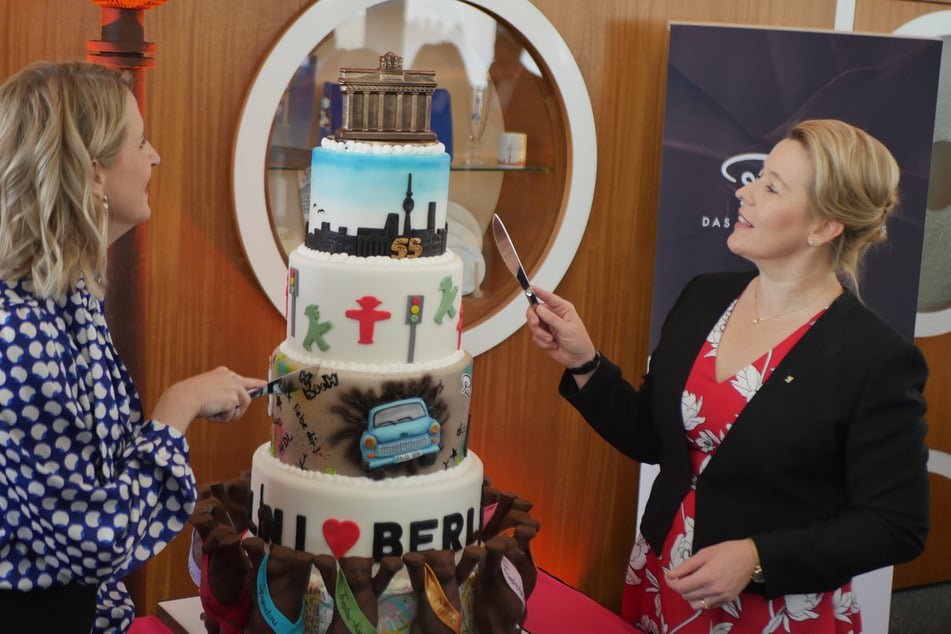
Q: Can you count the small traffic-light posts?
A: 2